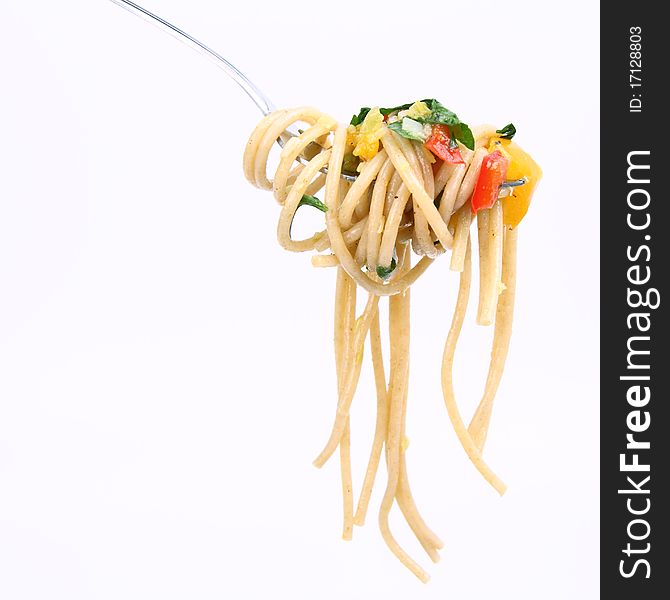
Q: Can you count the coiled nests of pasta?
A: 1